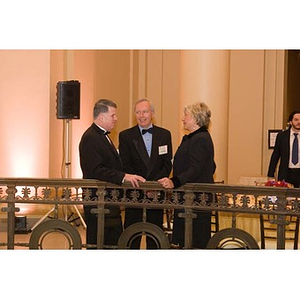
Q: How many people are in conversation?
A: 3